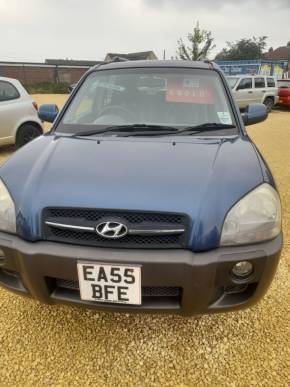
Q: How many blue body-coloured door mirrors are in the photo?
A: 2